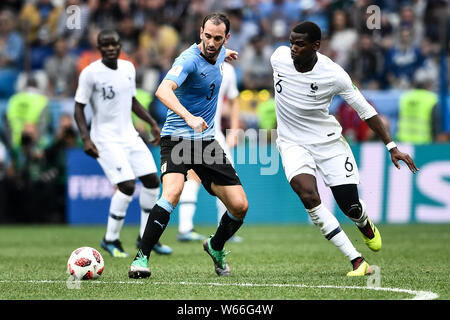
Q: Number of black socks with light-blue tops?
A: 2